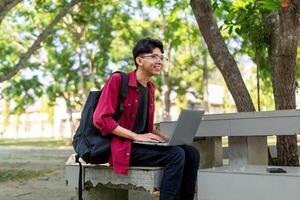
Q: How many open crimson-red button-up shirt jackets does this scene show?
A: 1